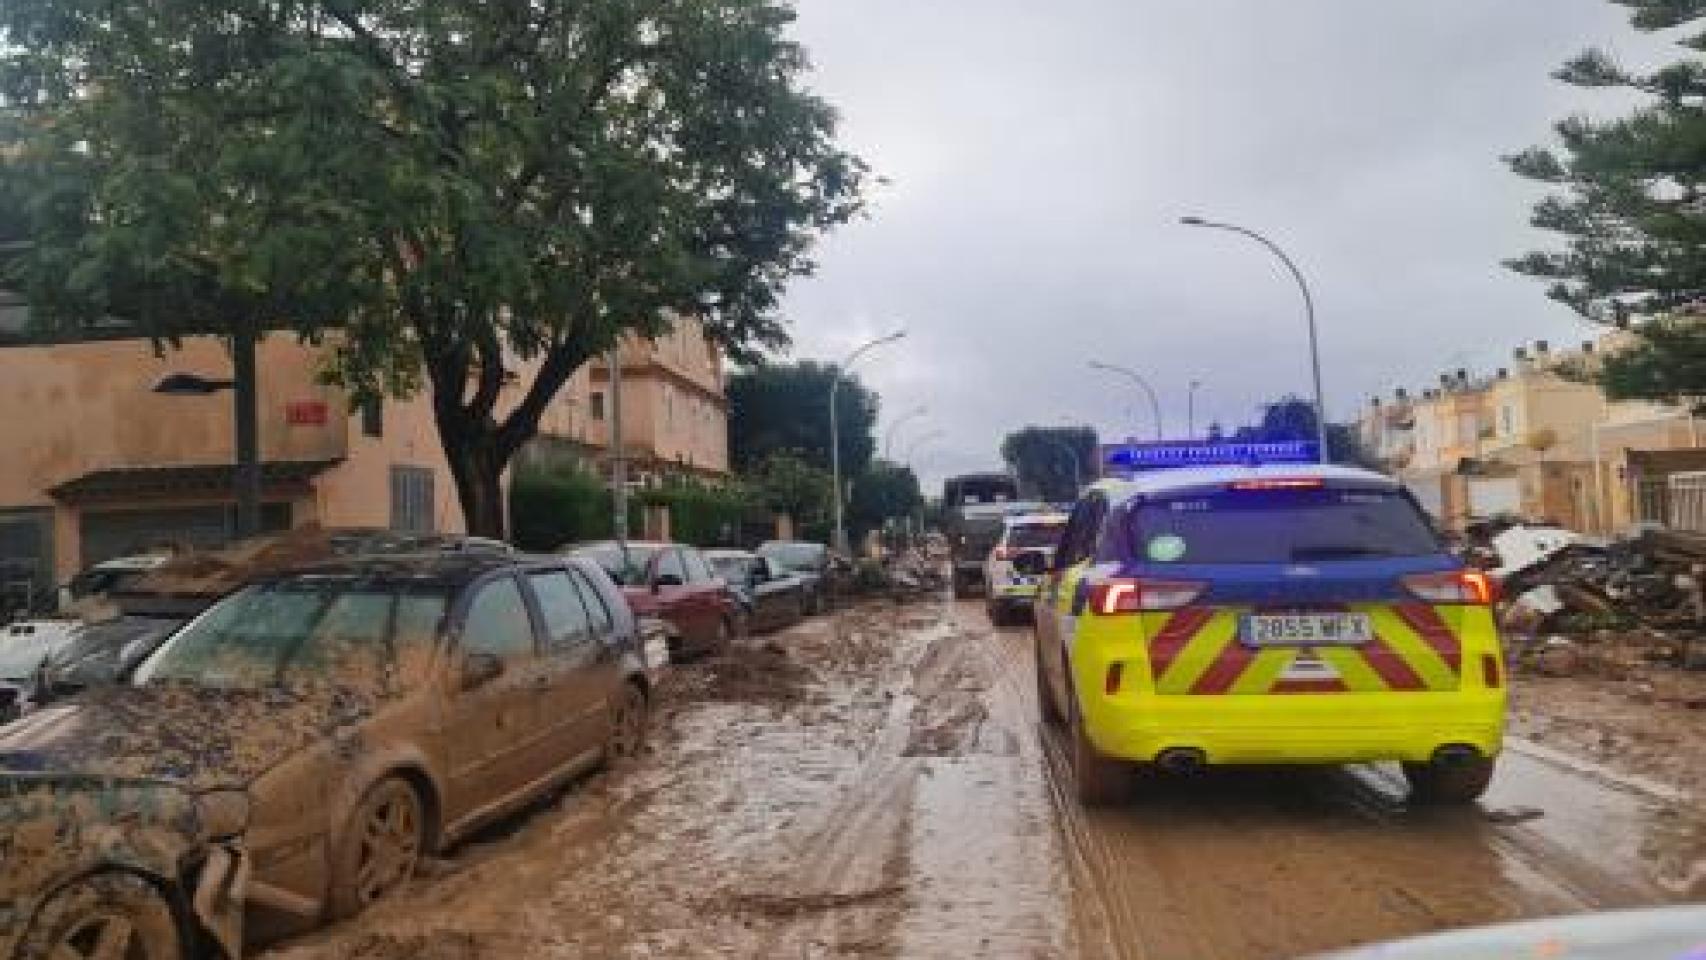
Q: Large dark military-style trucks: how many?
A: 1